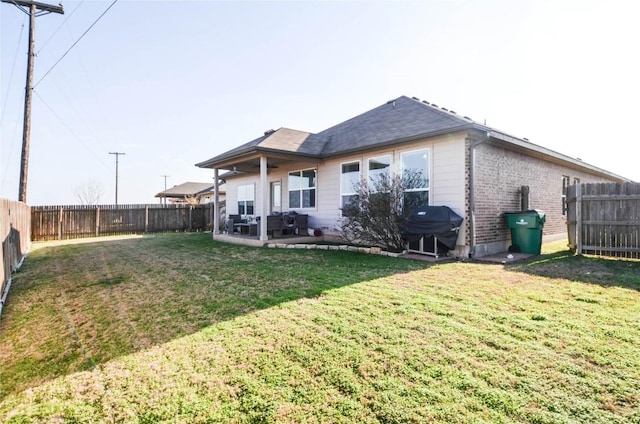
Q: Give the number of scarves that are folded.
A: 0